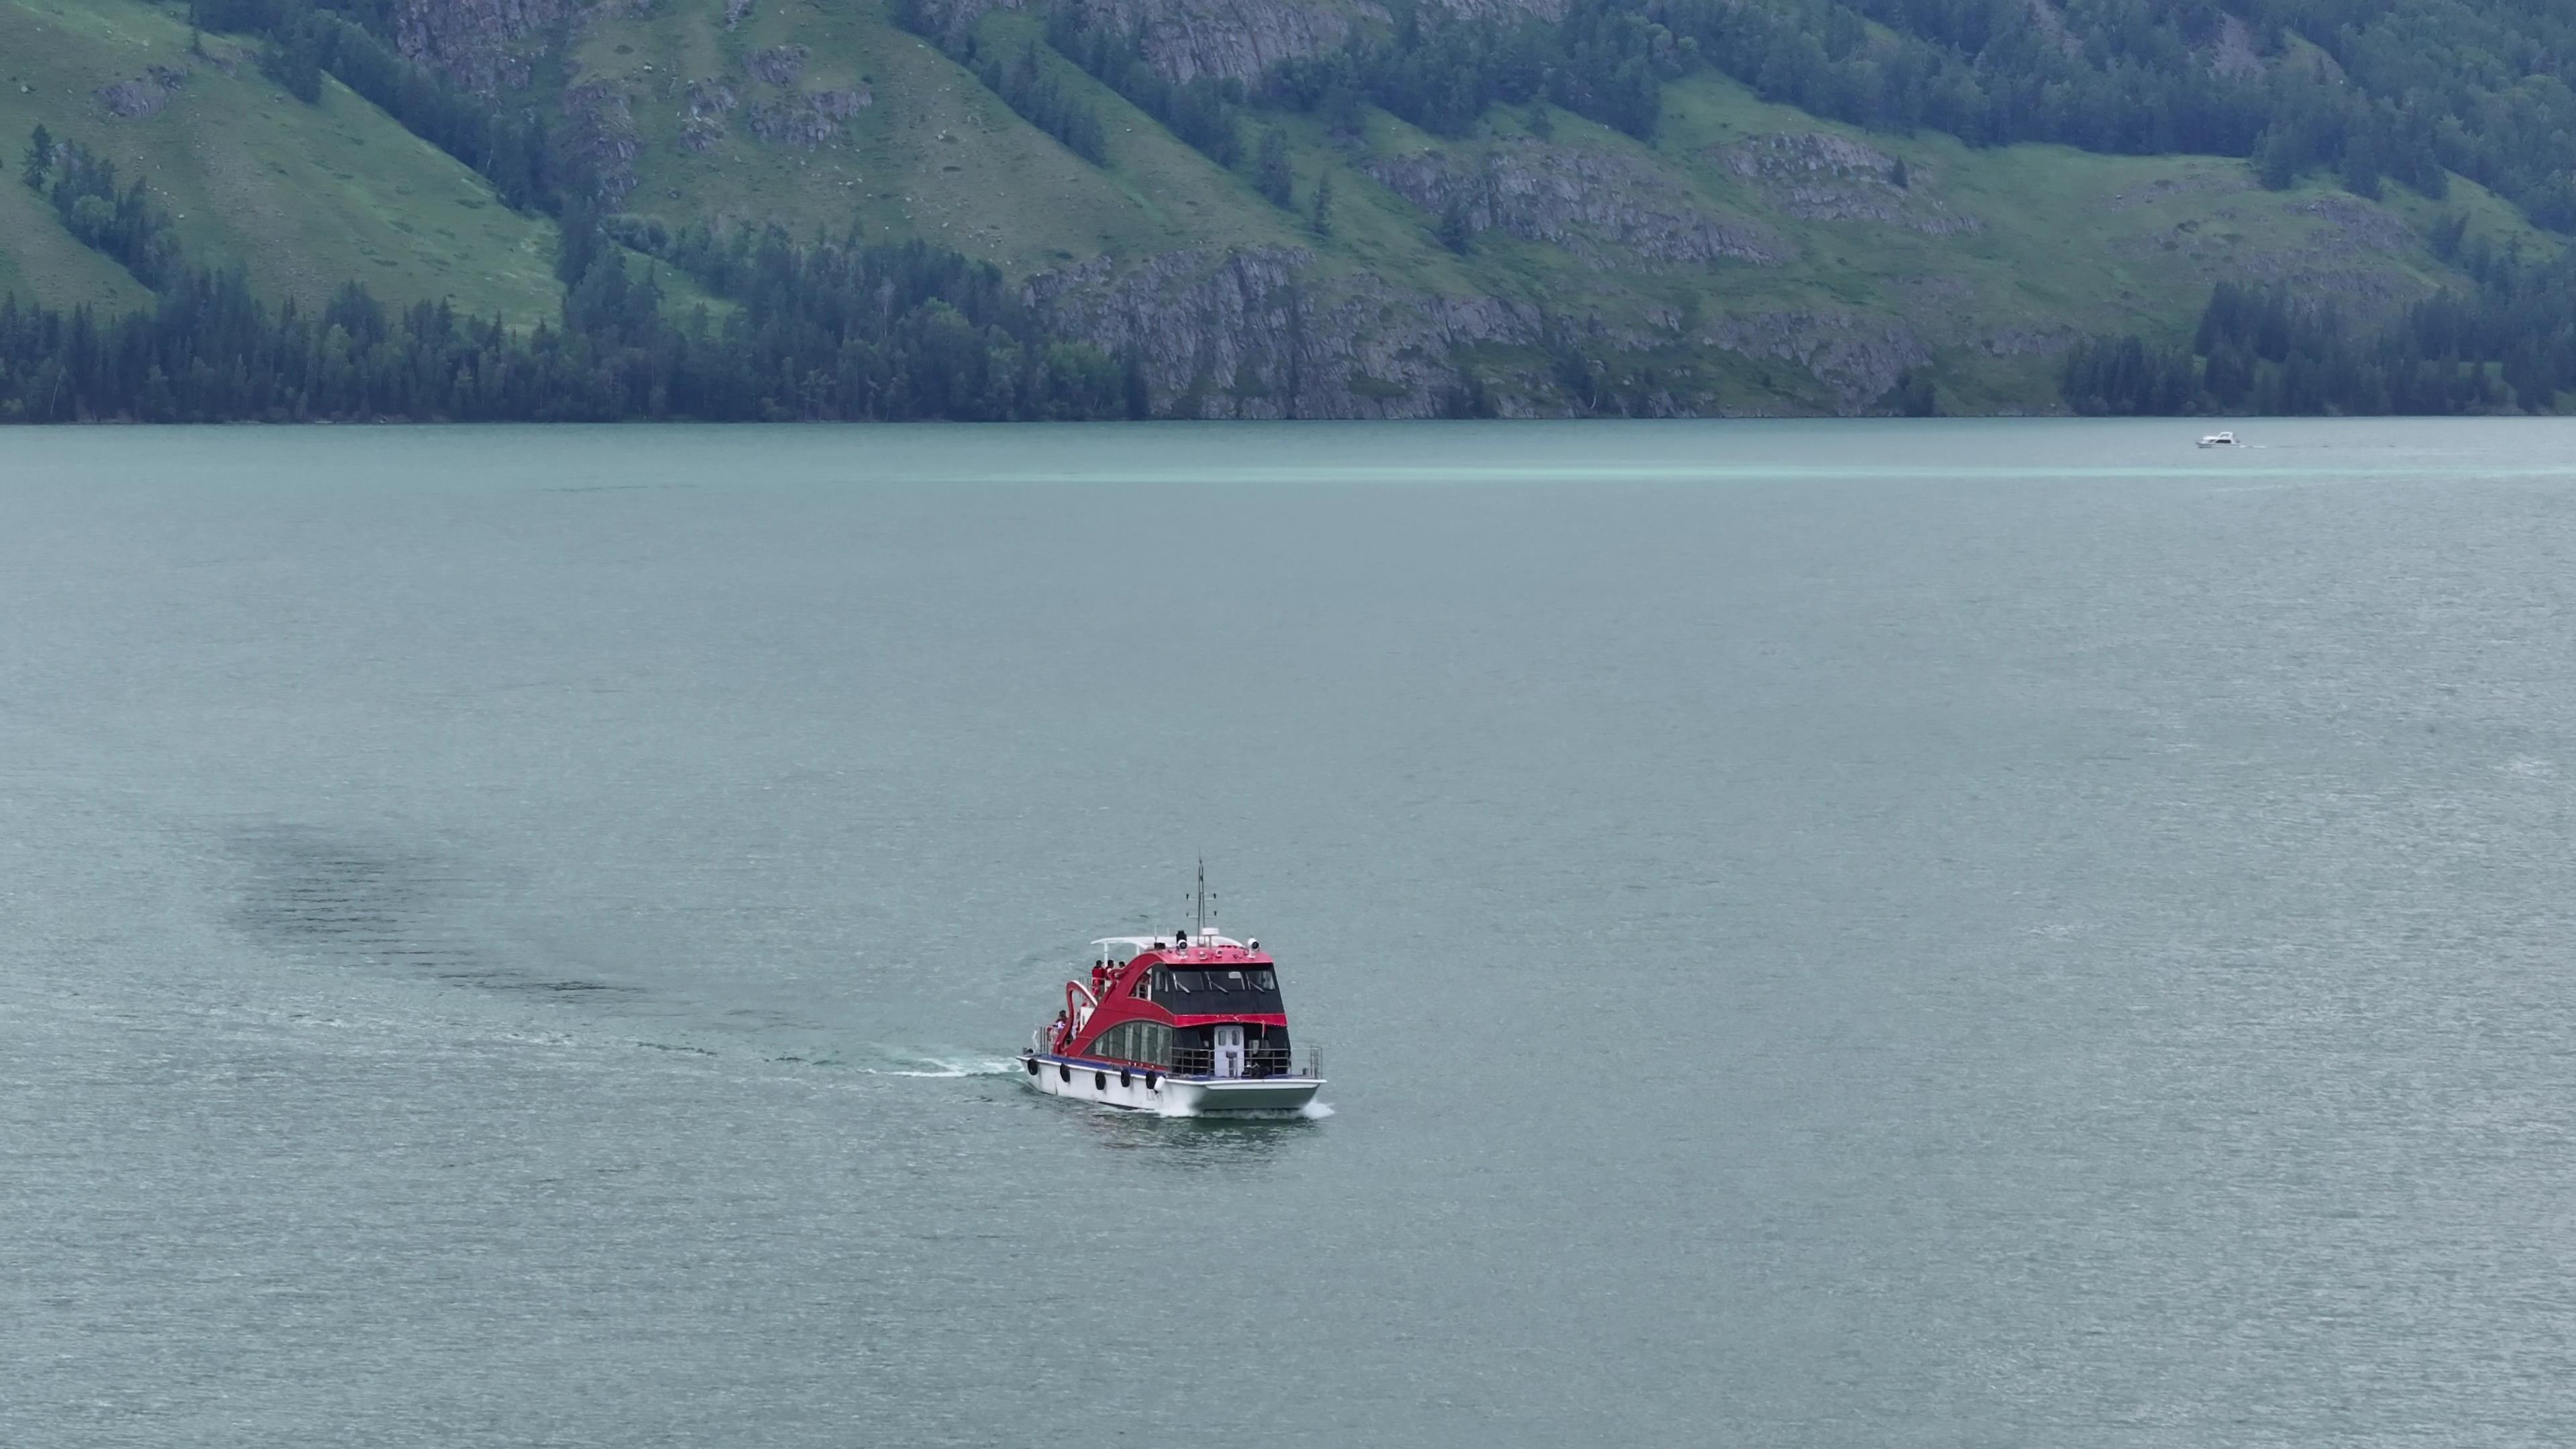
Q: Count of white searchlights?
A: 2